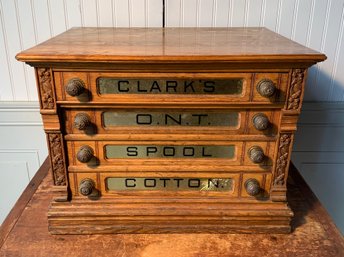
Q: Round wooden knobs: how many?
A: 8